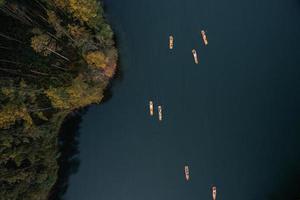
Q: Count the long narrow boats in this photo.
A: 7